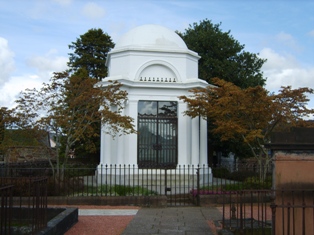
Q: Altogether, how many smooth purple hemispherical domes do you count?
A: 0